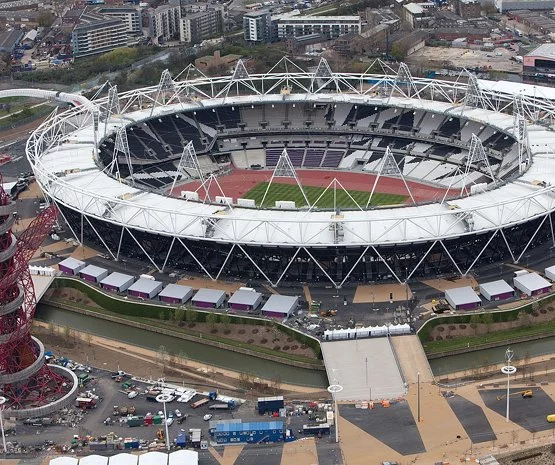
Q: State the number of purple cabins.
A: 11